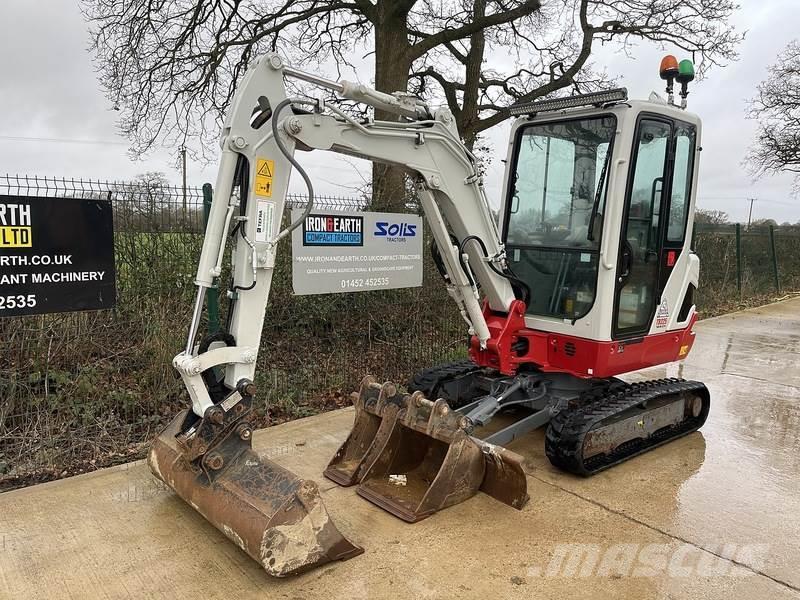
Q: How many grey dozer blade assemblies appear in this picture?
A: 1